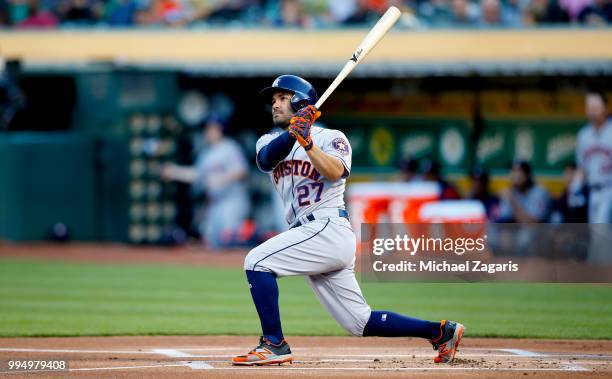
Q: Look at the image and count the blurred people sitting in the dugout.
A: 5